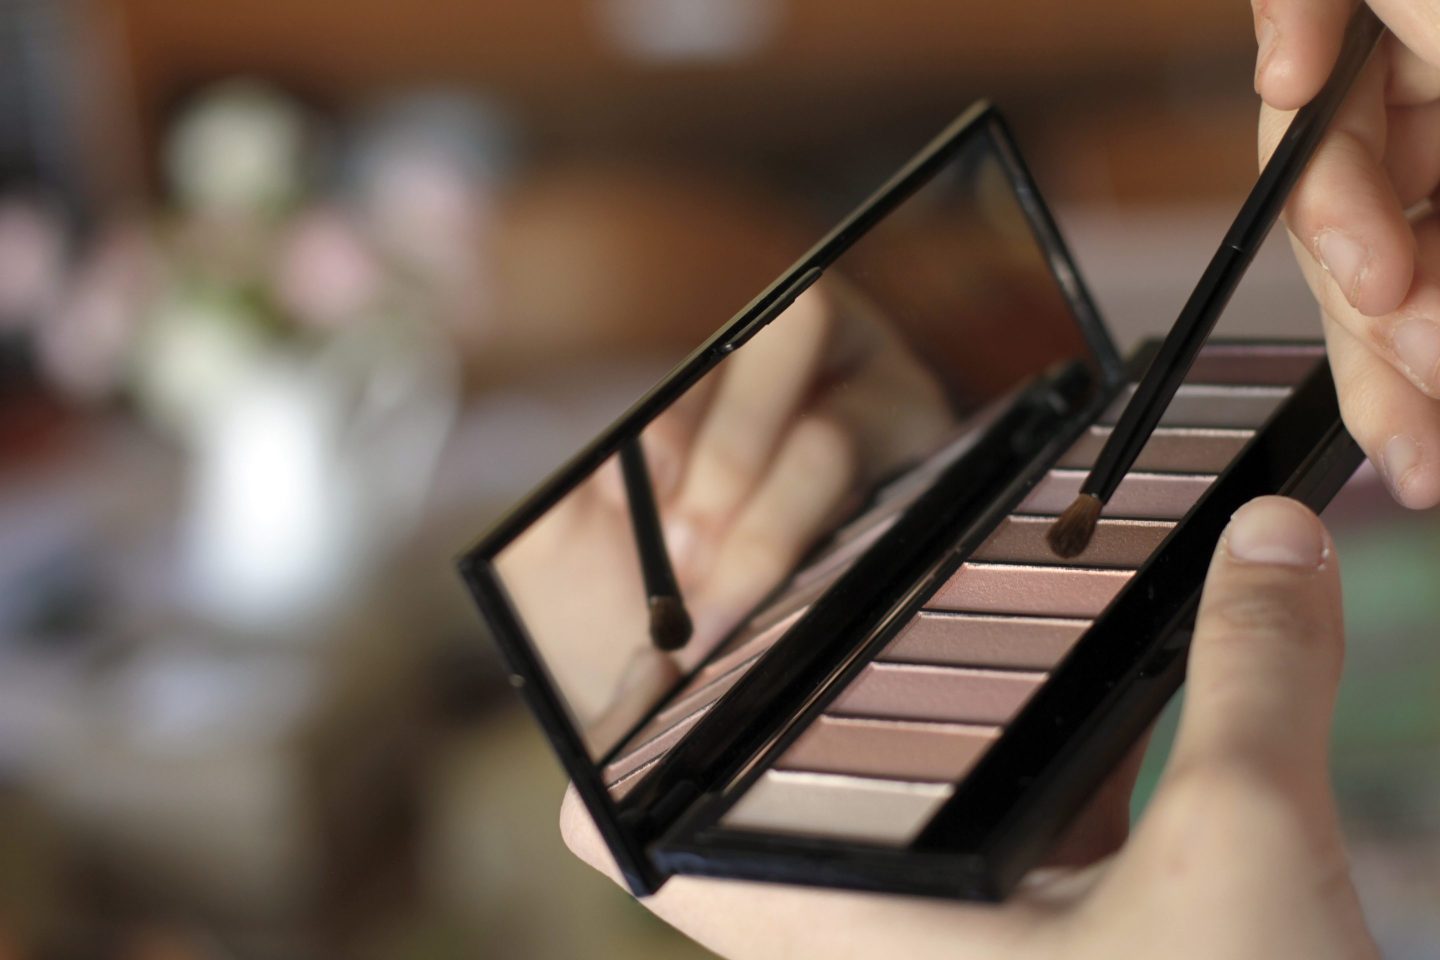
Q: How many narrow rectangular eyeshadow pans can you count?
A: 10